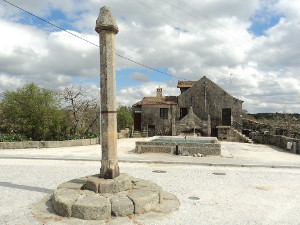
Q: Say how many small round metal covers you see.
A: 3